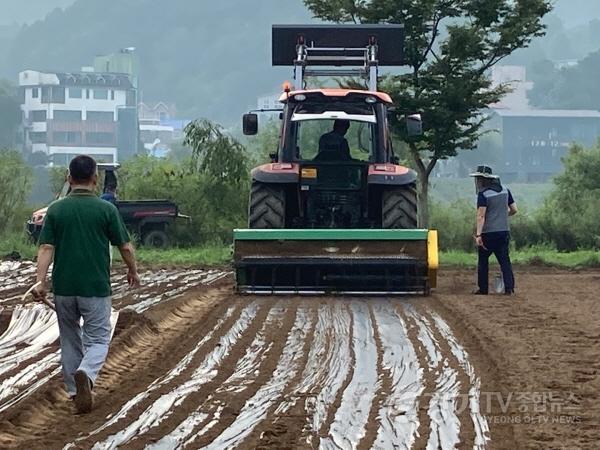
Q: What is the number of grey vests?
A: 1